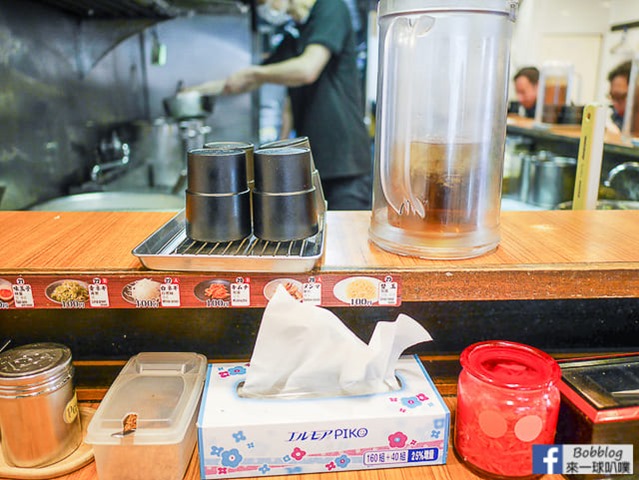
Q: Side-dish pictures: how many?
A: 6